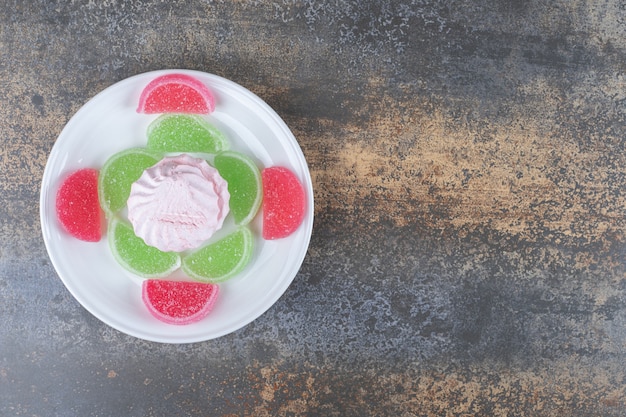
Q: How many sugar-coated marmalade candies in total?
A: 9